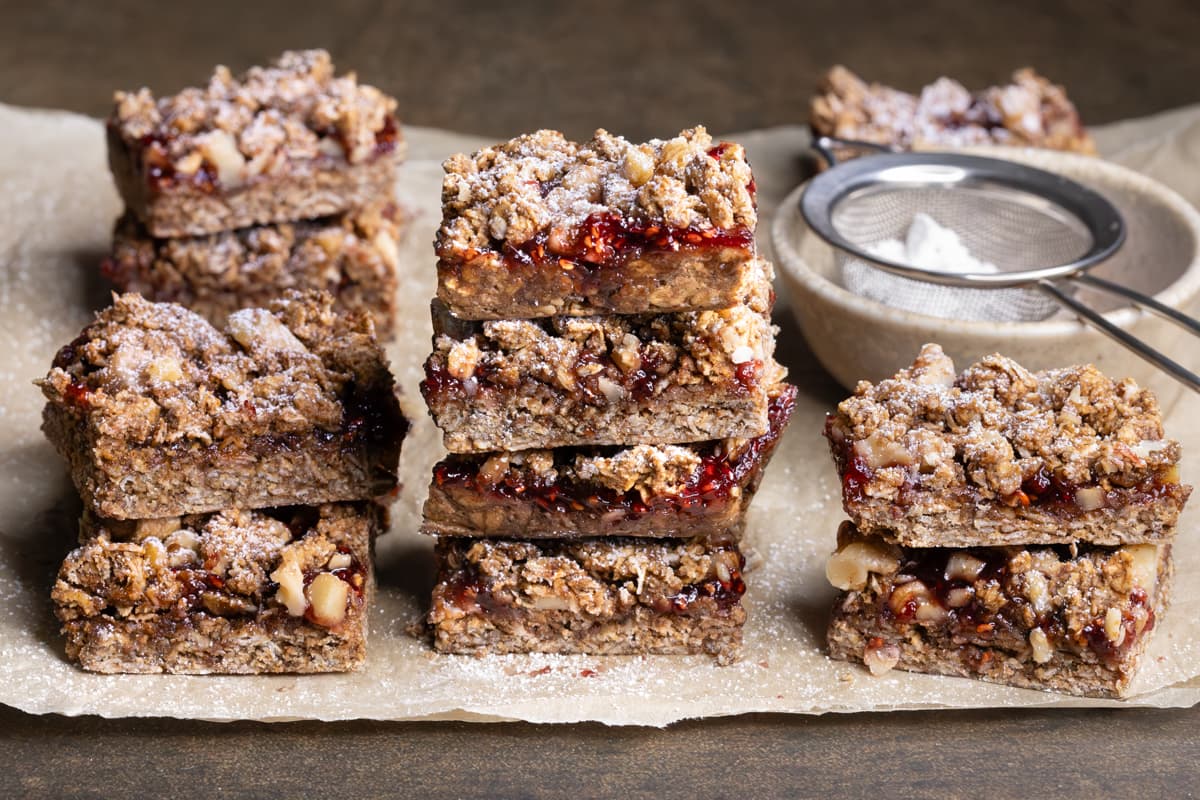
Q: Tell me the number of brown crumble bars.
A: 11